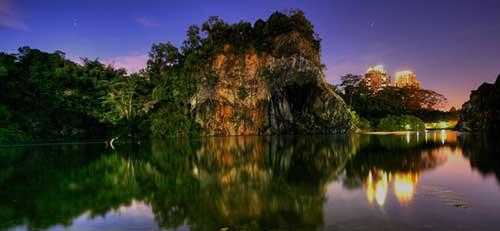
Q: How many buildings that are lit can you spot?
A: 2